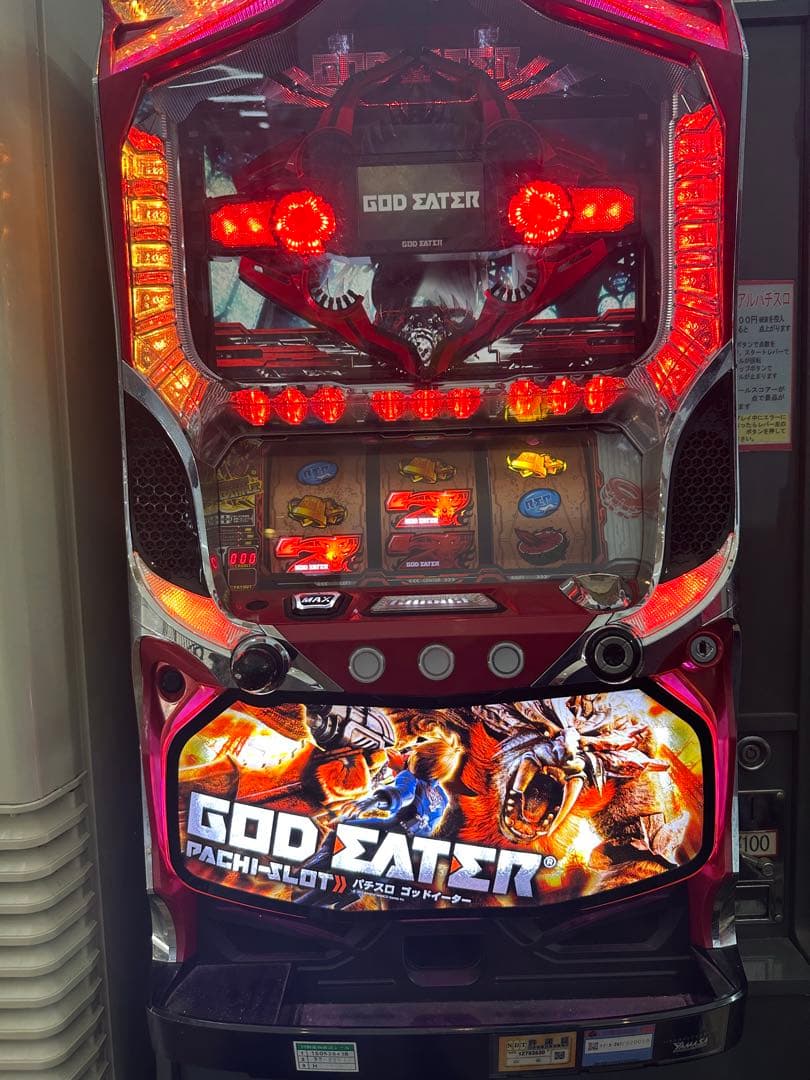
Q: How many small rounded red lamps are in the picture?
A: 9